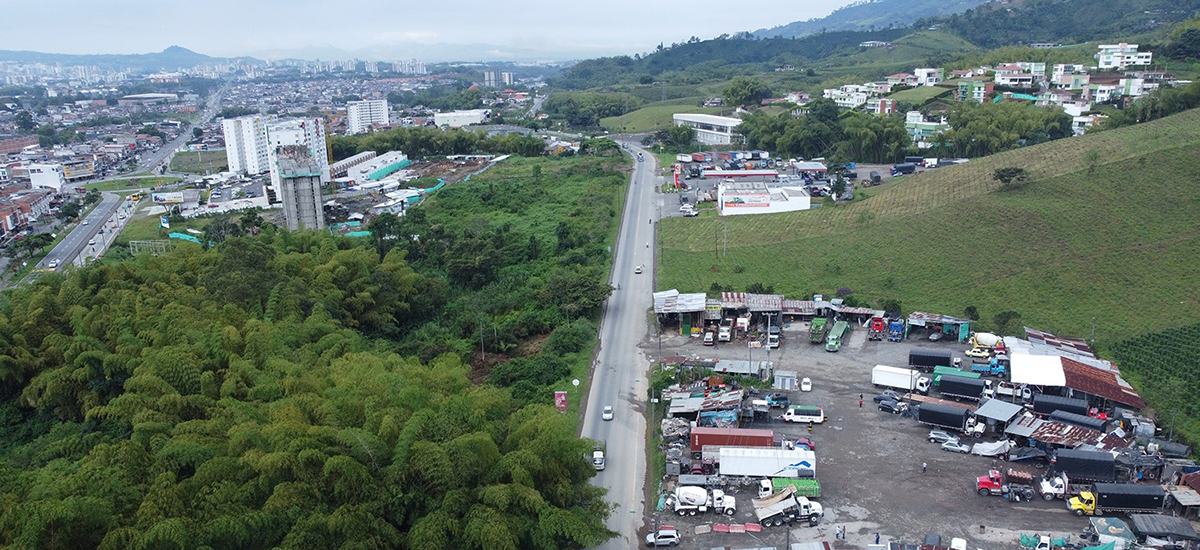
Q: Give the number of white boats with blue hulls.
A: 0